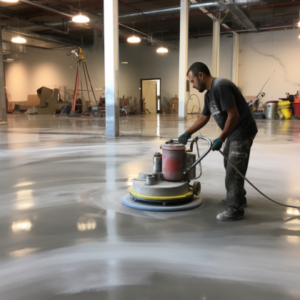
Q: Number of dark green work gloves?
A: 2